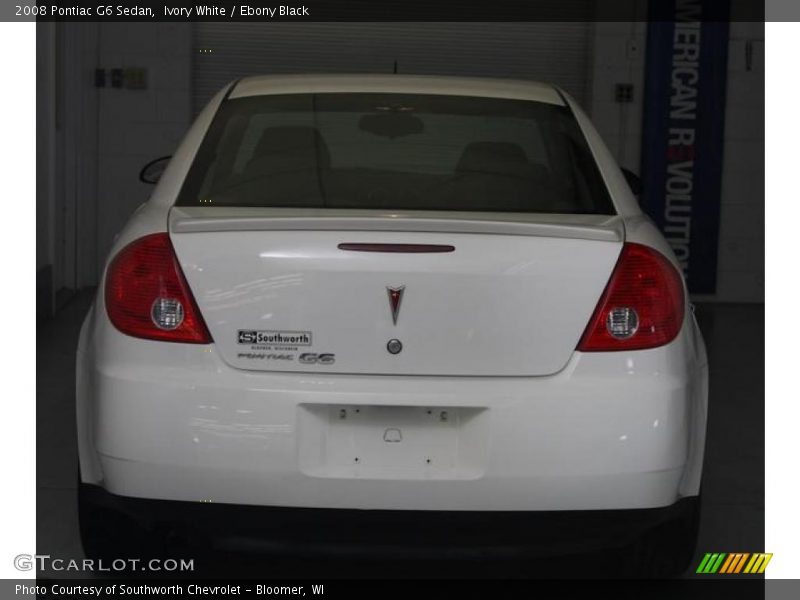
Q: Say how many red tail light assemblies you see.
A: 2